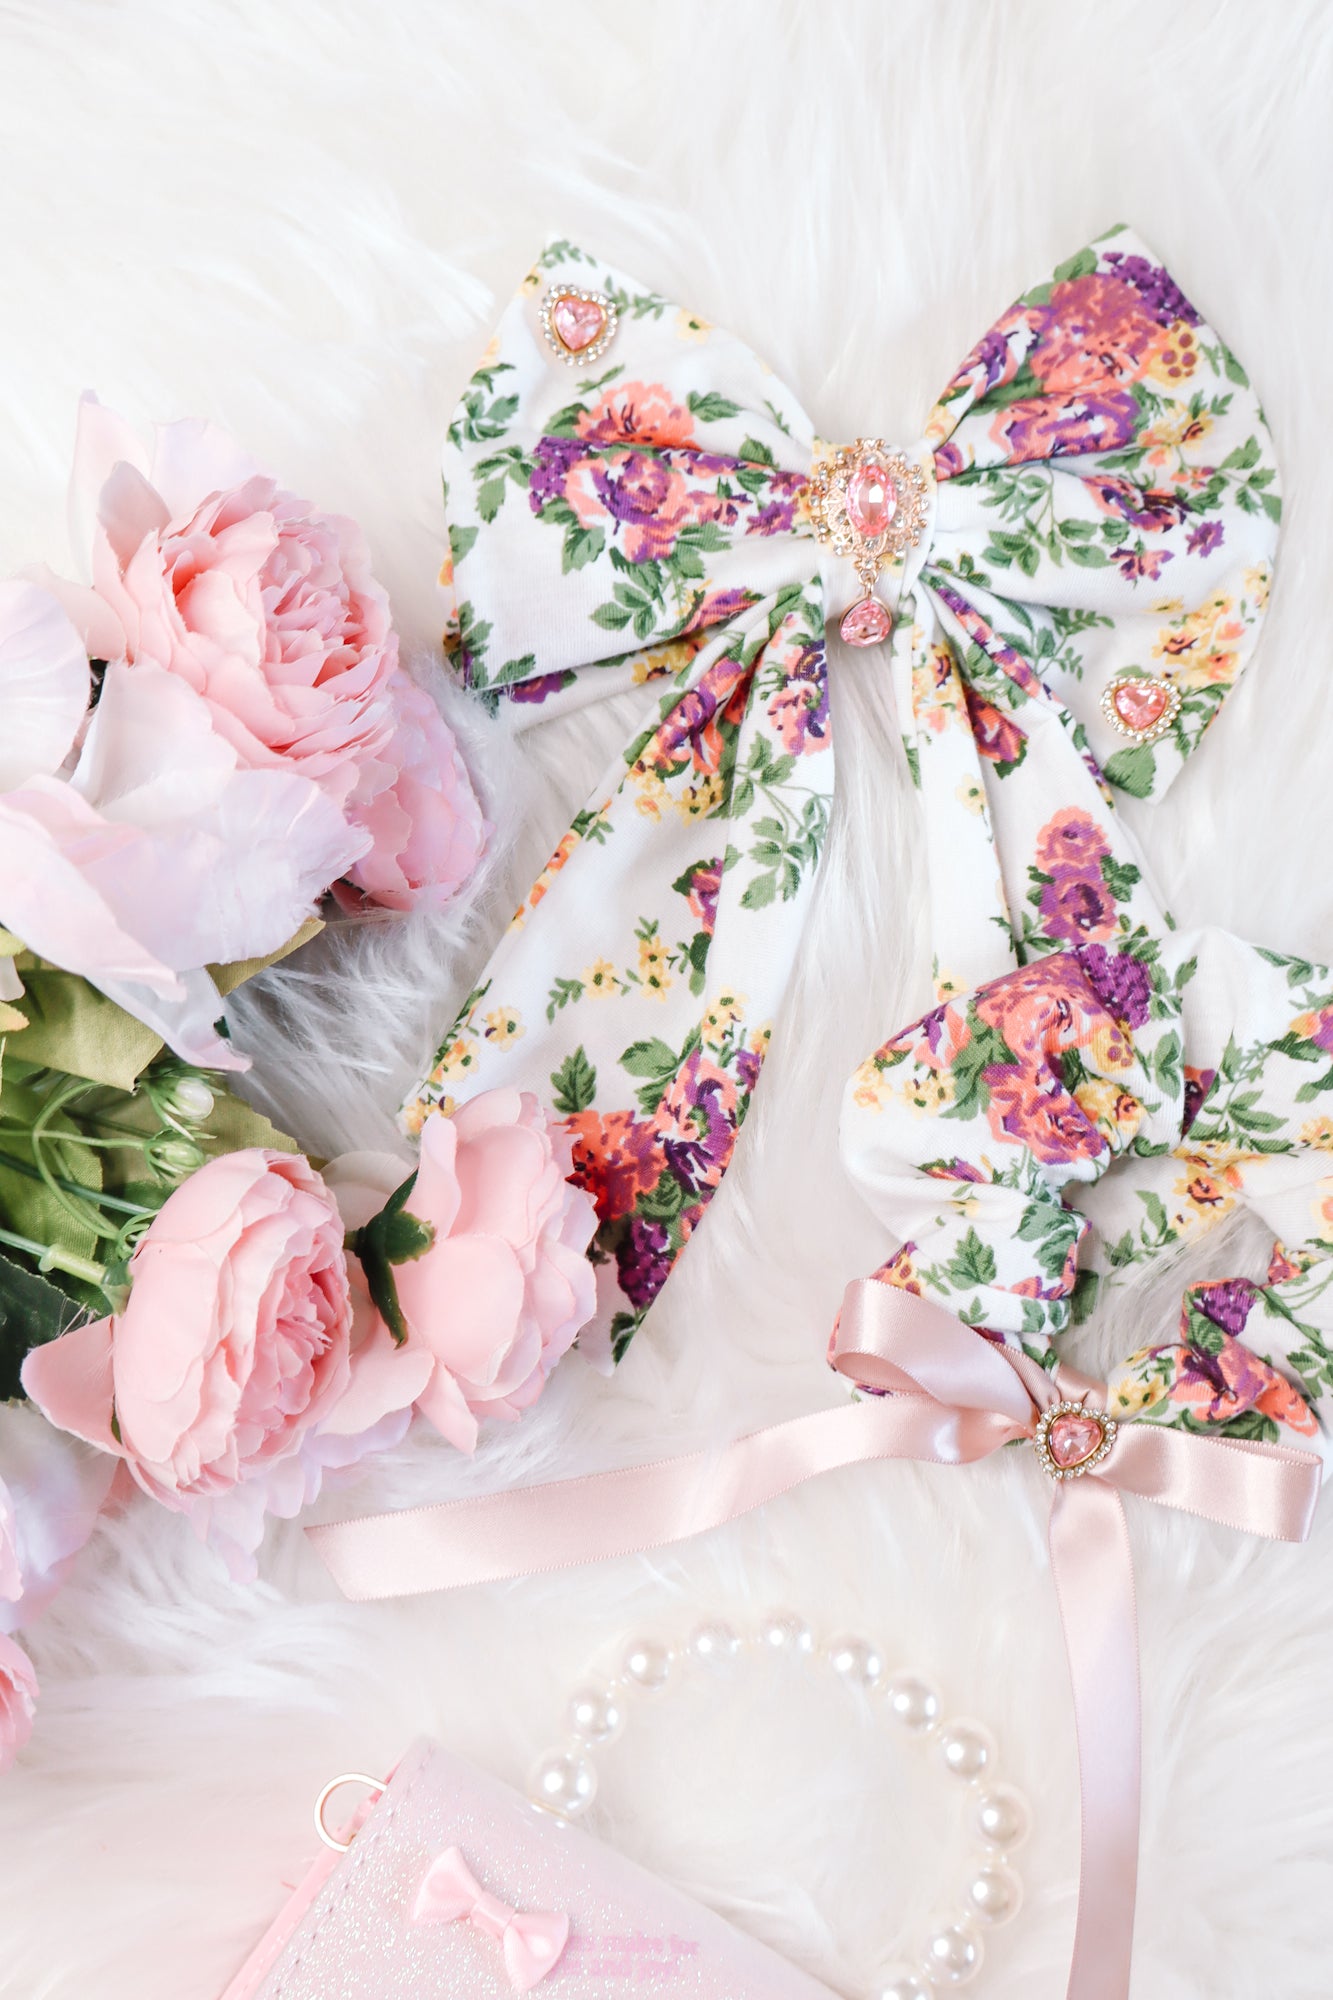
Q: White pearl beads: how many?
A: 12